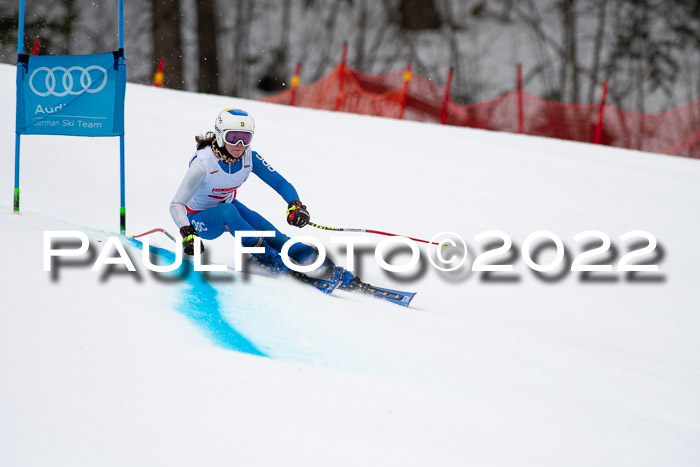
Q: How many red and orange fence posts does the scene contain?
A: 8